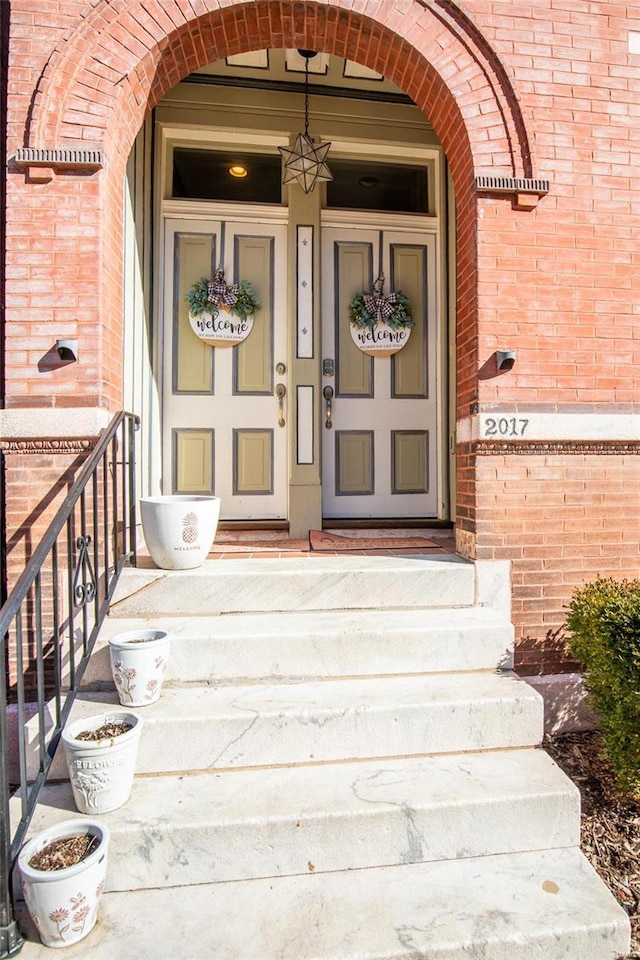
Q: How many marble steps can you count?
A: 5